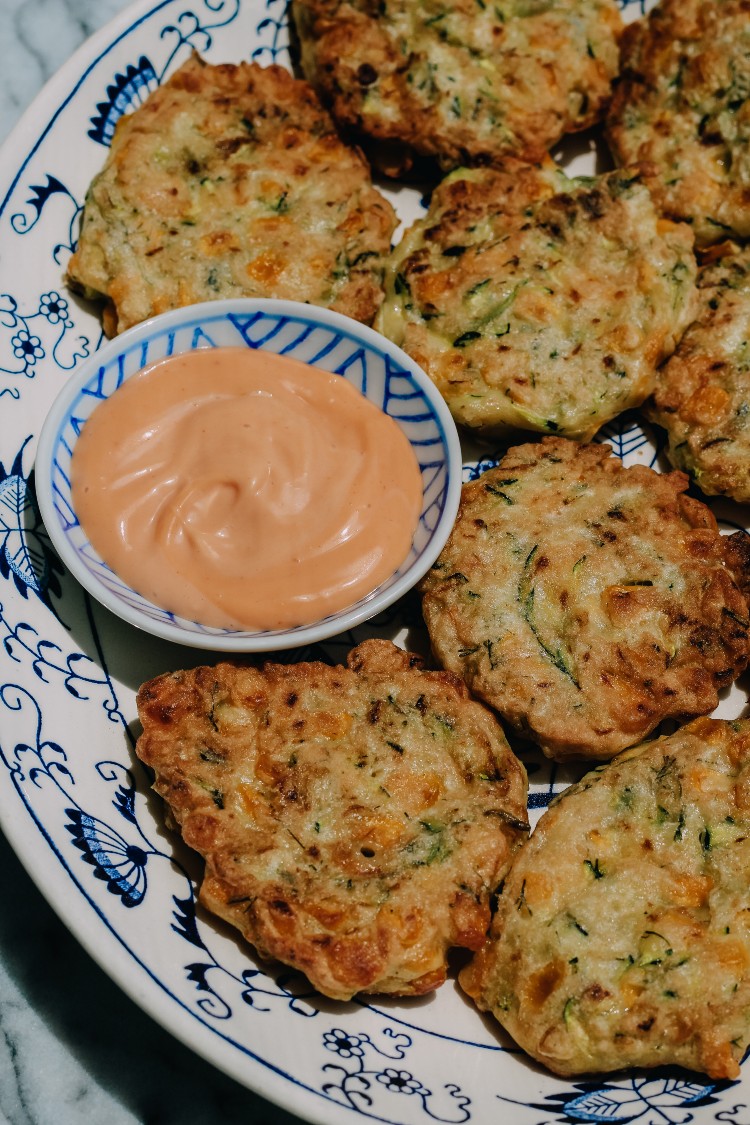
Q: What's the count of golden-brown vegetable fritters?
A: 8